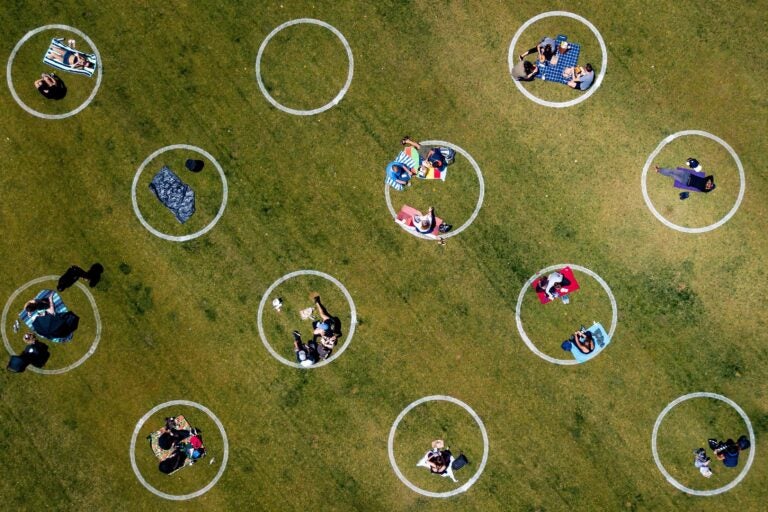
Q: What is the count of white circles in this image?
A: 12